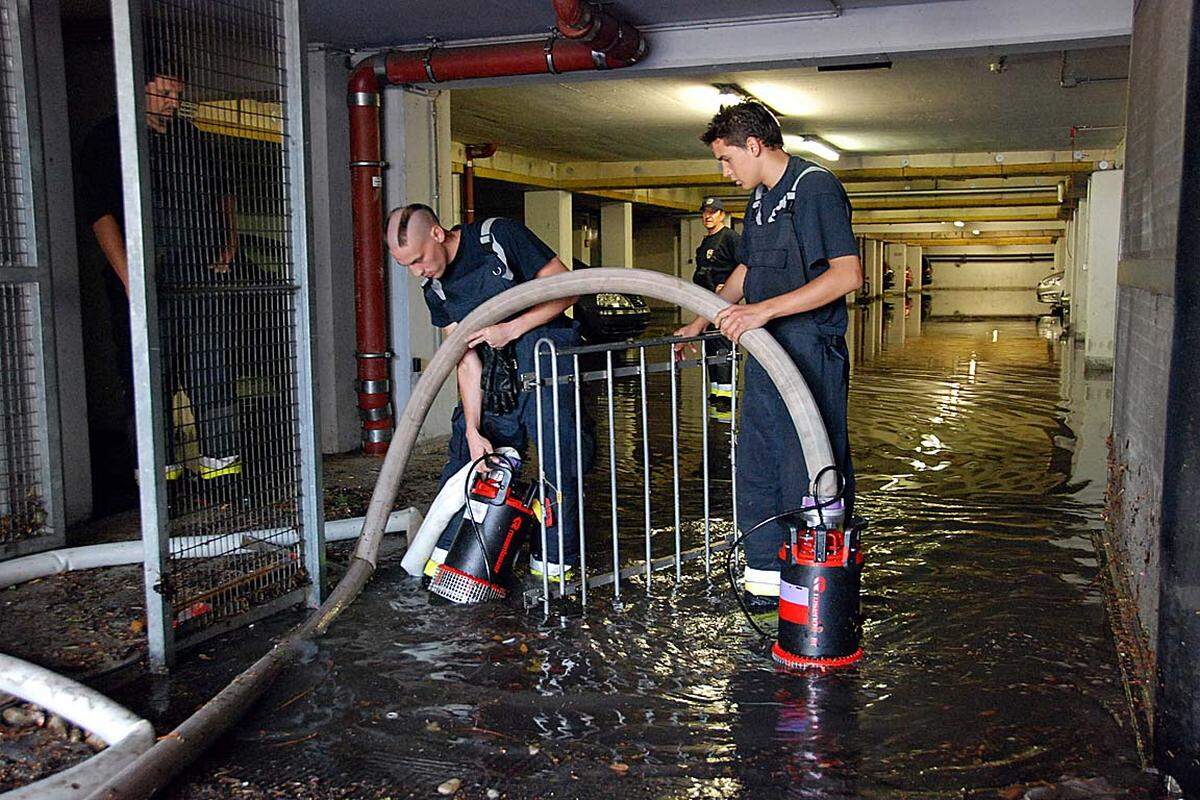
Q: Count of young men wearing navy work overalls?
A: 2